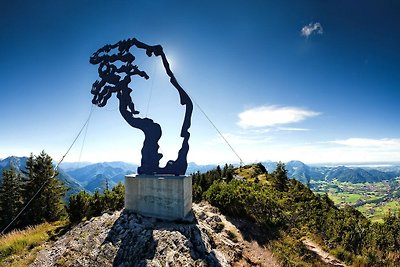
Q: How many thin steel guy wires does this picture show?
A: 4